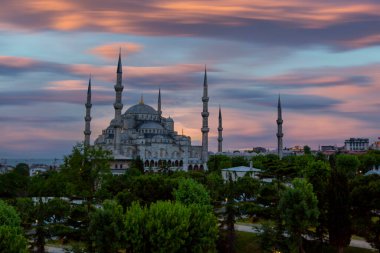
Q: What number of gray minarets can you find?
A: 6